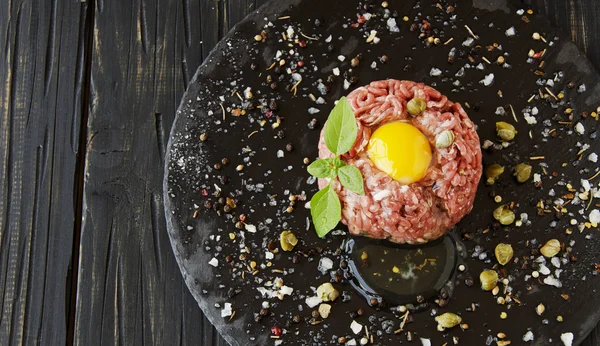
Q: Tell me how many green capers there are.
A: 12